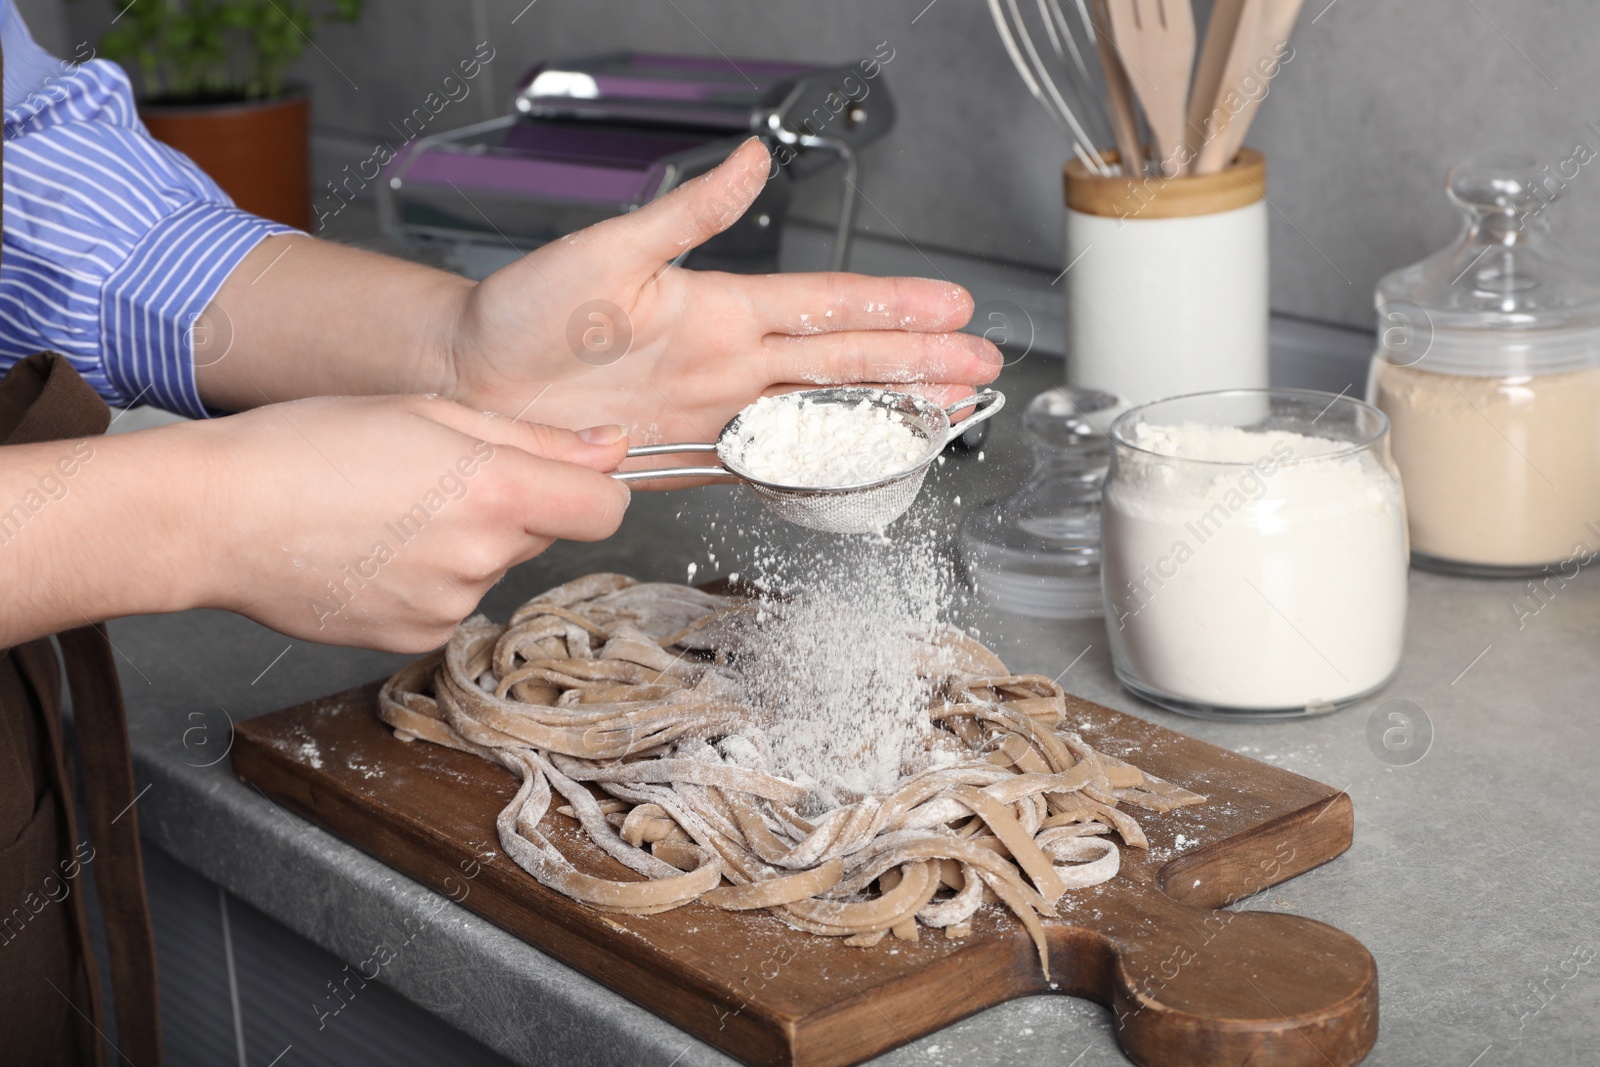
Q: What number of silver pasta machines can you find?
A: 1